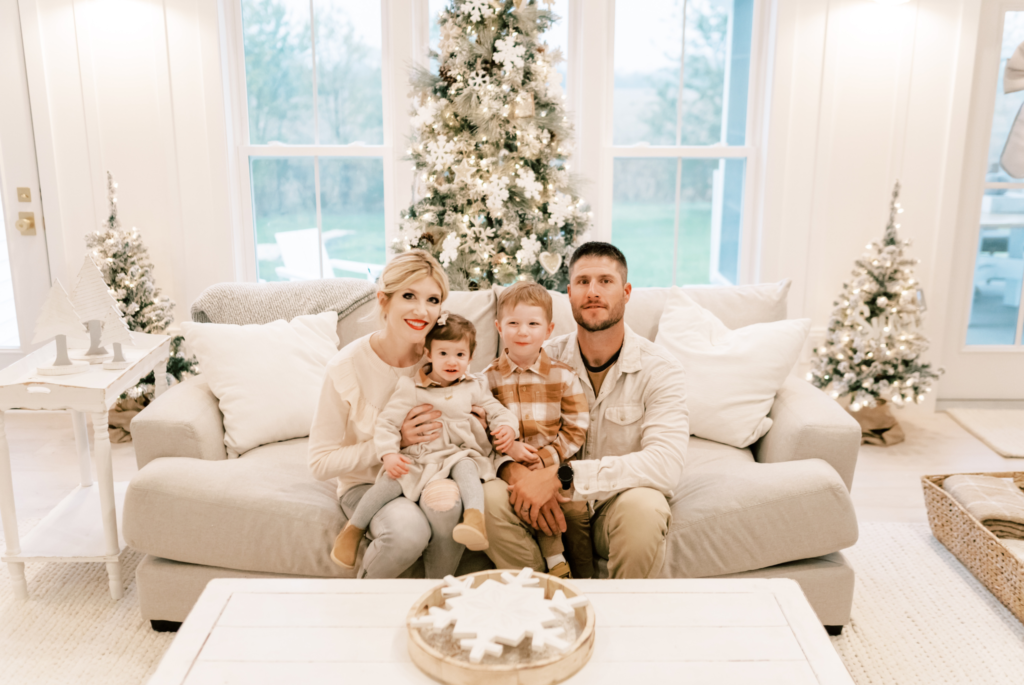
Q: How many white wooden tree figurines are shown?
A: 3